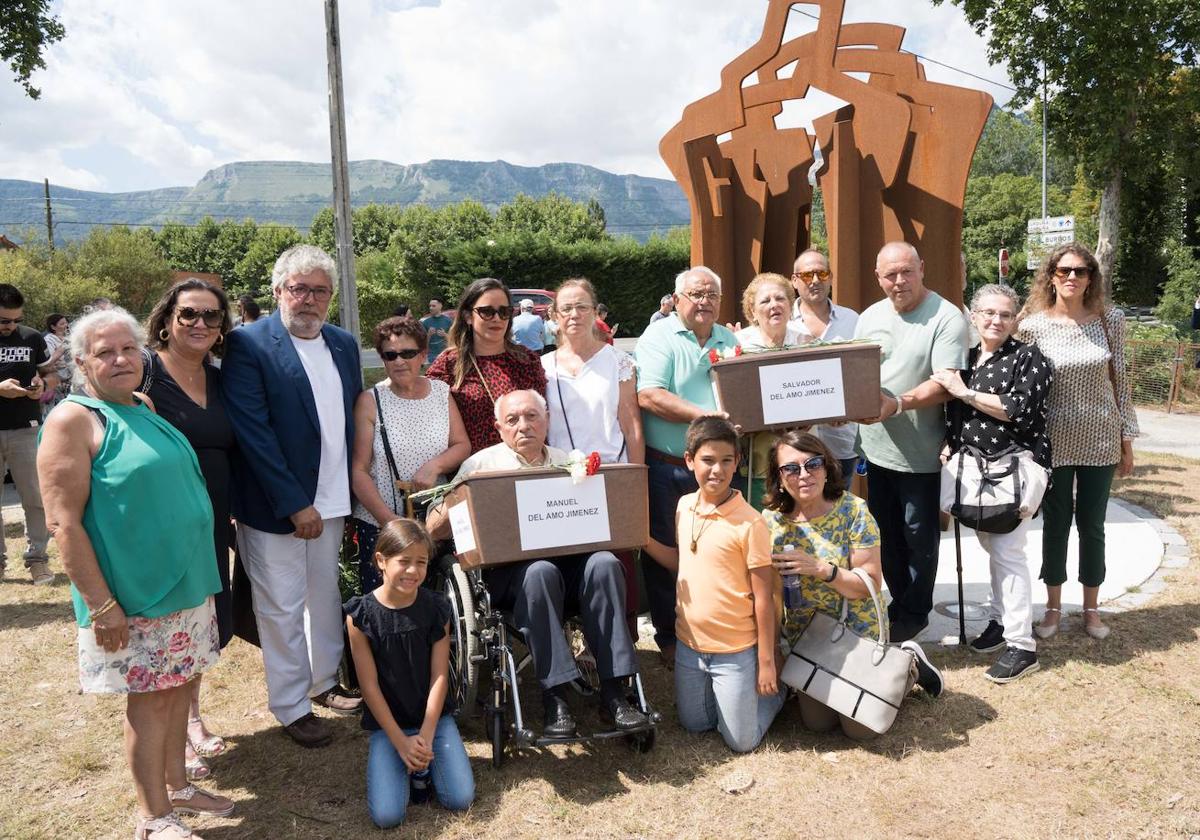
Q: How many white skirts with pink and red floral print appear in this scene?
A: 1